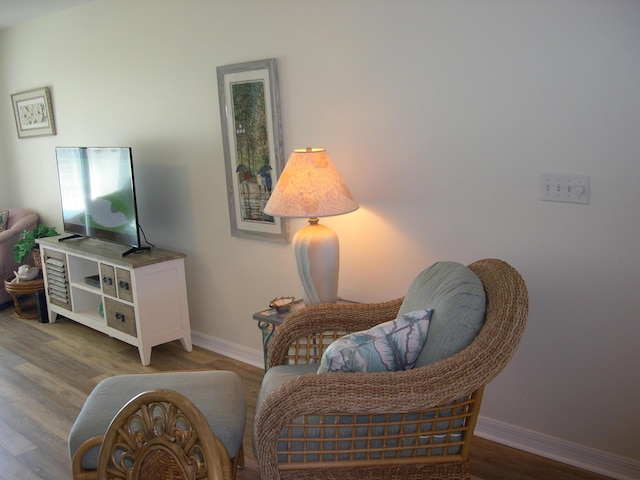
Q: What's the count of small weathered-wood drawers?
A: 3